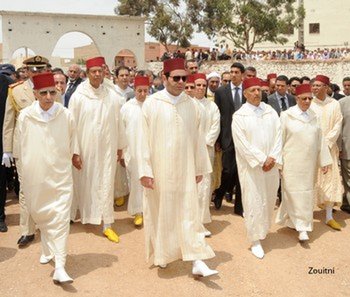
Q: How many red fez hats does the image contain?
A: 11